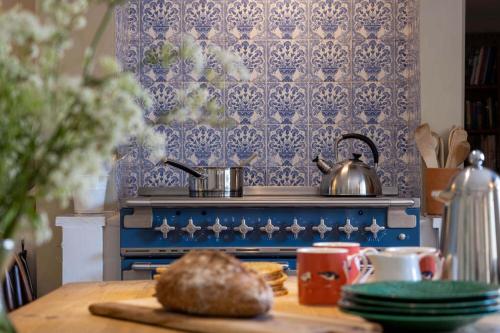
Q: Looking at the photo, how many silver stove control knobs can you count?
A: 9